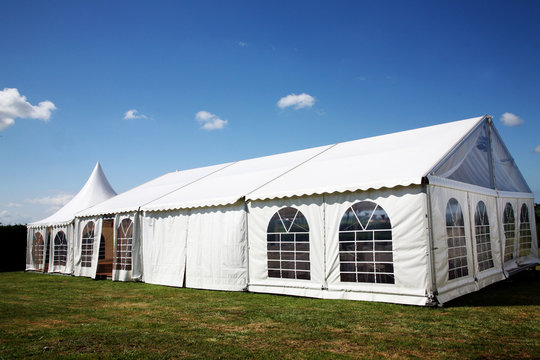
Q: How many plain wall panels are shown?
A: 2